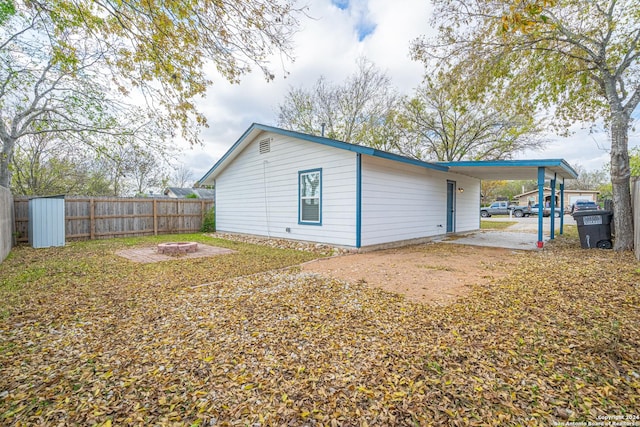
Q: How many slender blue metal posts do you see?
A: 3